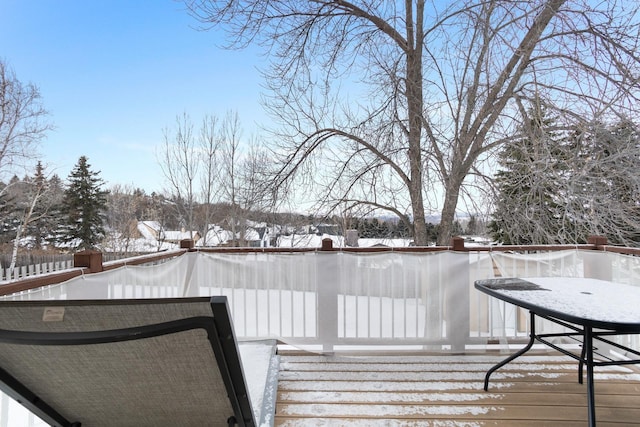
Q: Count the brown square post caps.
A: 5